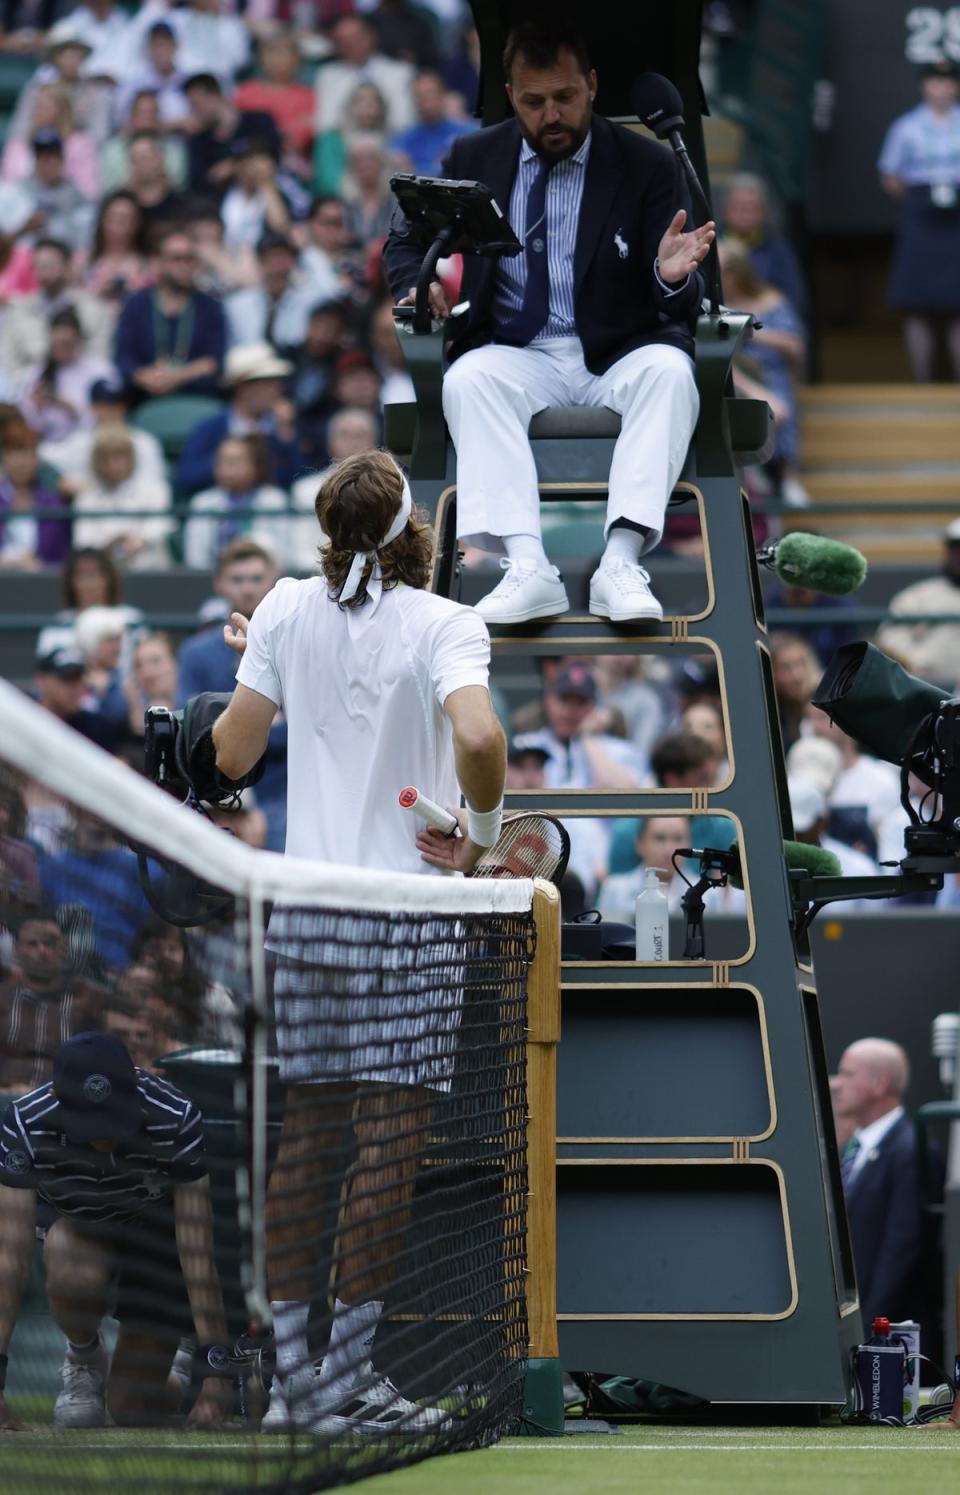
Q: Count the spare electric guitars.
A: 0